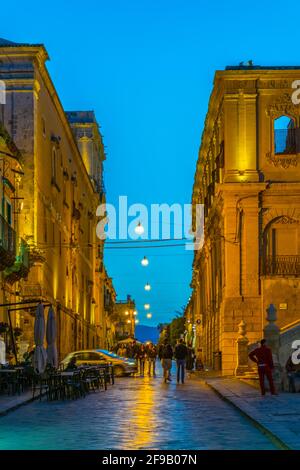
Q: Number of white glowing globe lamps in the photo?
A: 5